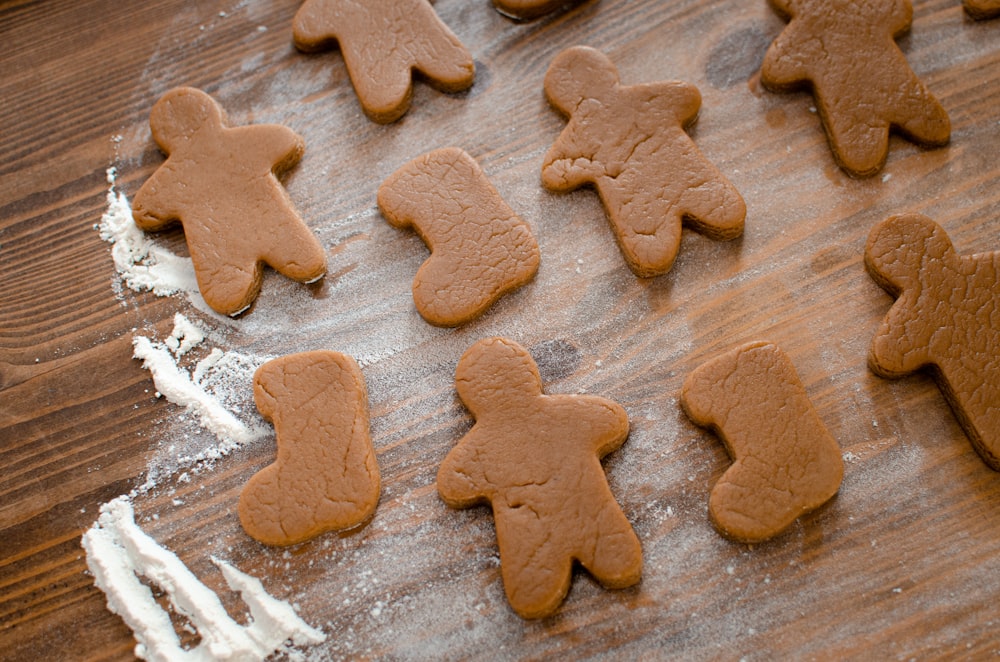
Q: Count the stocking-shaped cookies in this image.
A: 3